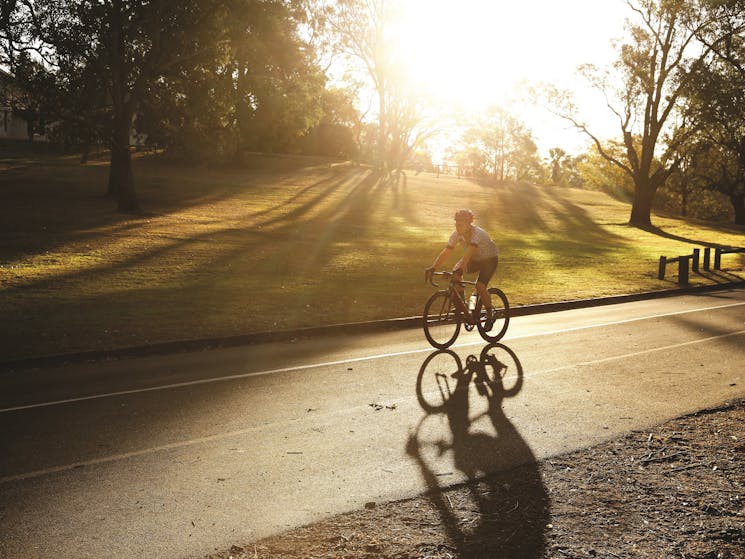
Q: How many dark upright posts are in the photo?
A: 5